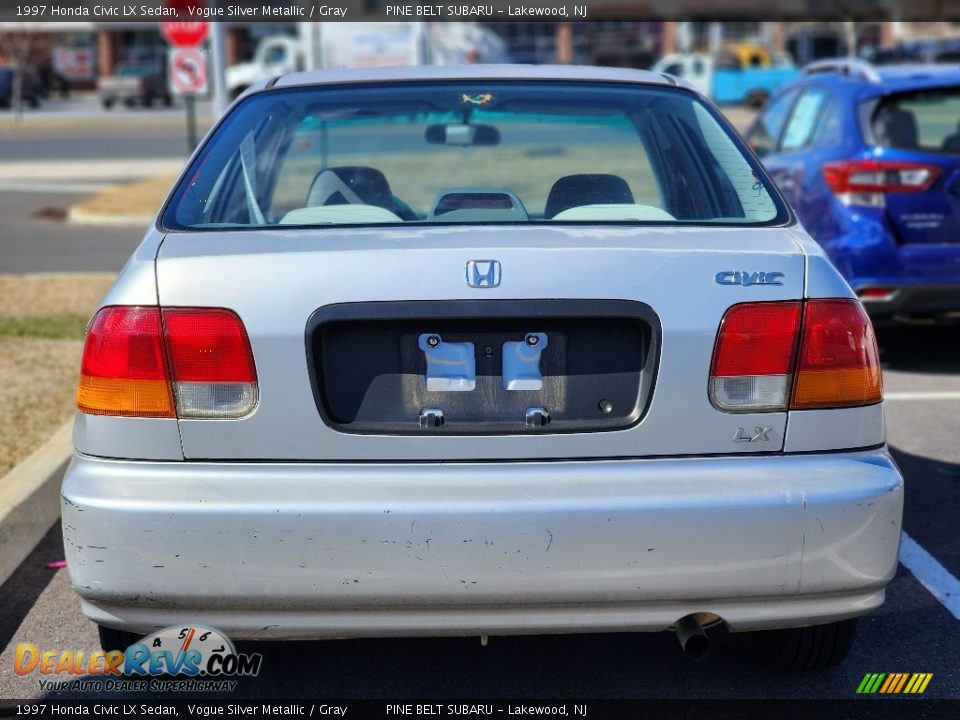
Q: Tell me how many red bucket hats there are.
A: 0